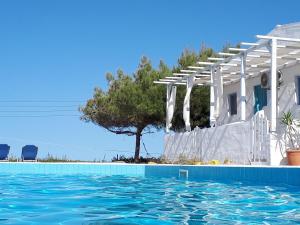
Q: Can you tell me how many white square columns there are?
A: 5